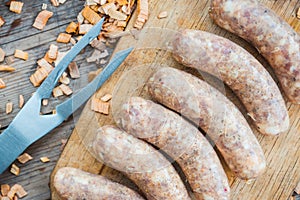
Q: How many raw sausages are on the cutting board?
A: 6